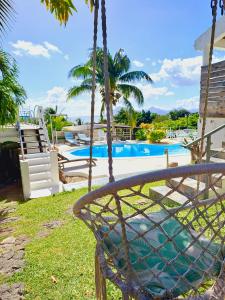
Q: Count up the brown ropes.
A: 3